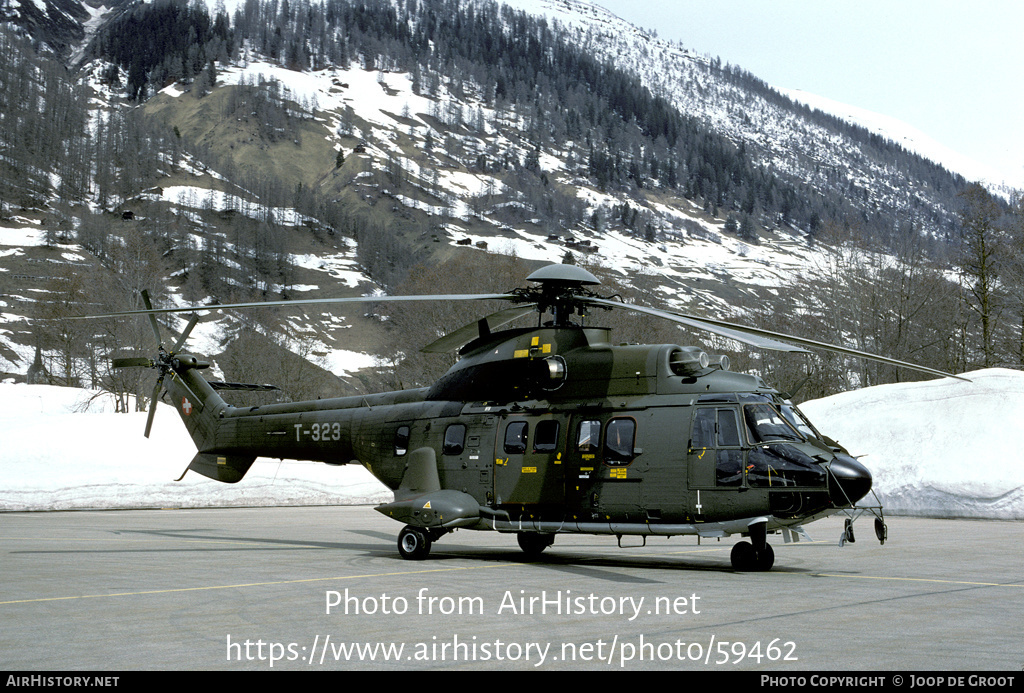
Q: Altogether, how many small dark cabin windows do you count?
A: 6